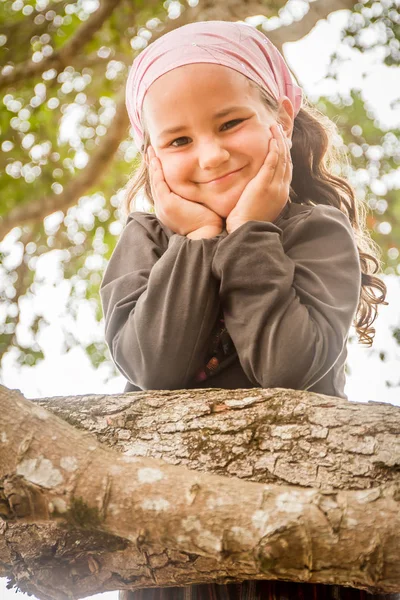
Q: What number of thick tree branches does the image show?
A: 2